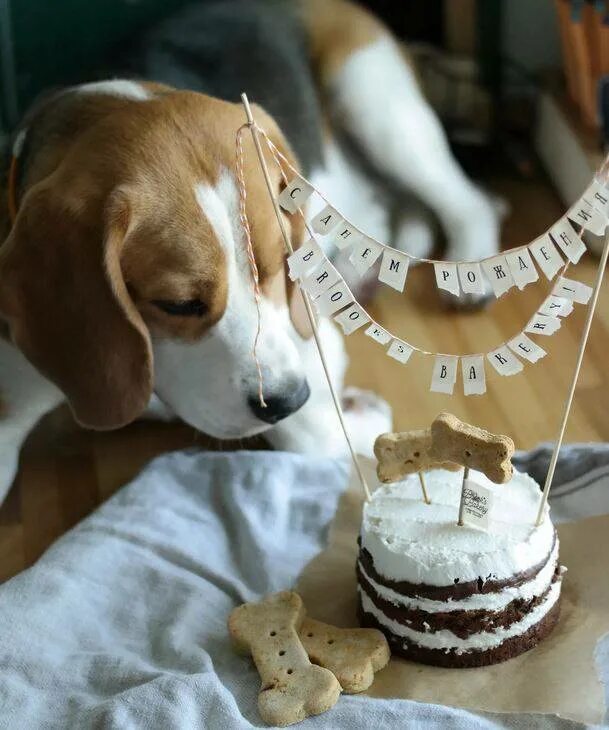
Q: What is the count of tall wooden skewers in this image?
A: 2